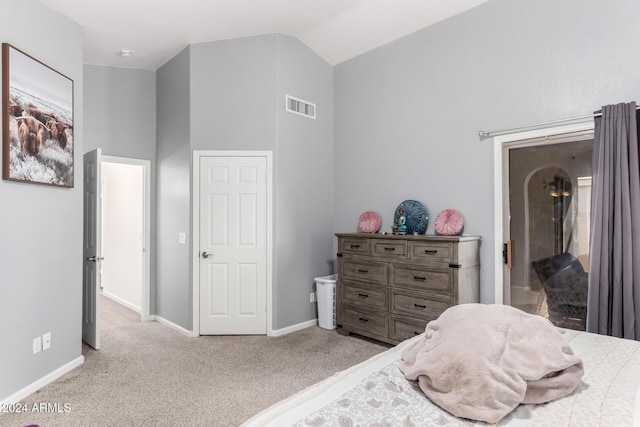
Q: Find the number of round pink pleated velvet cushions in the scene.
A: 2